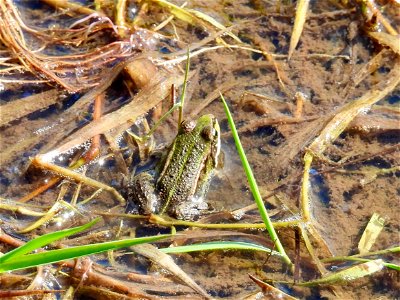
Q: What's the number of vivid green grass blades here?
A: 4